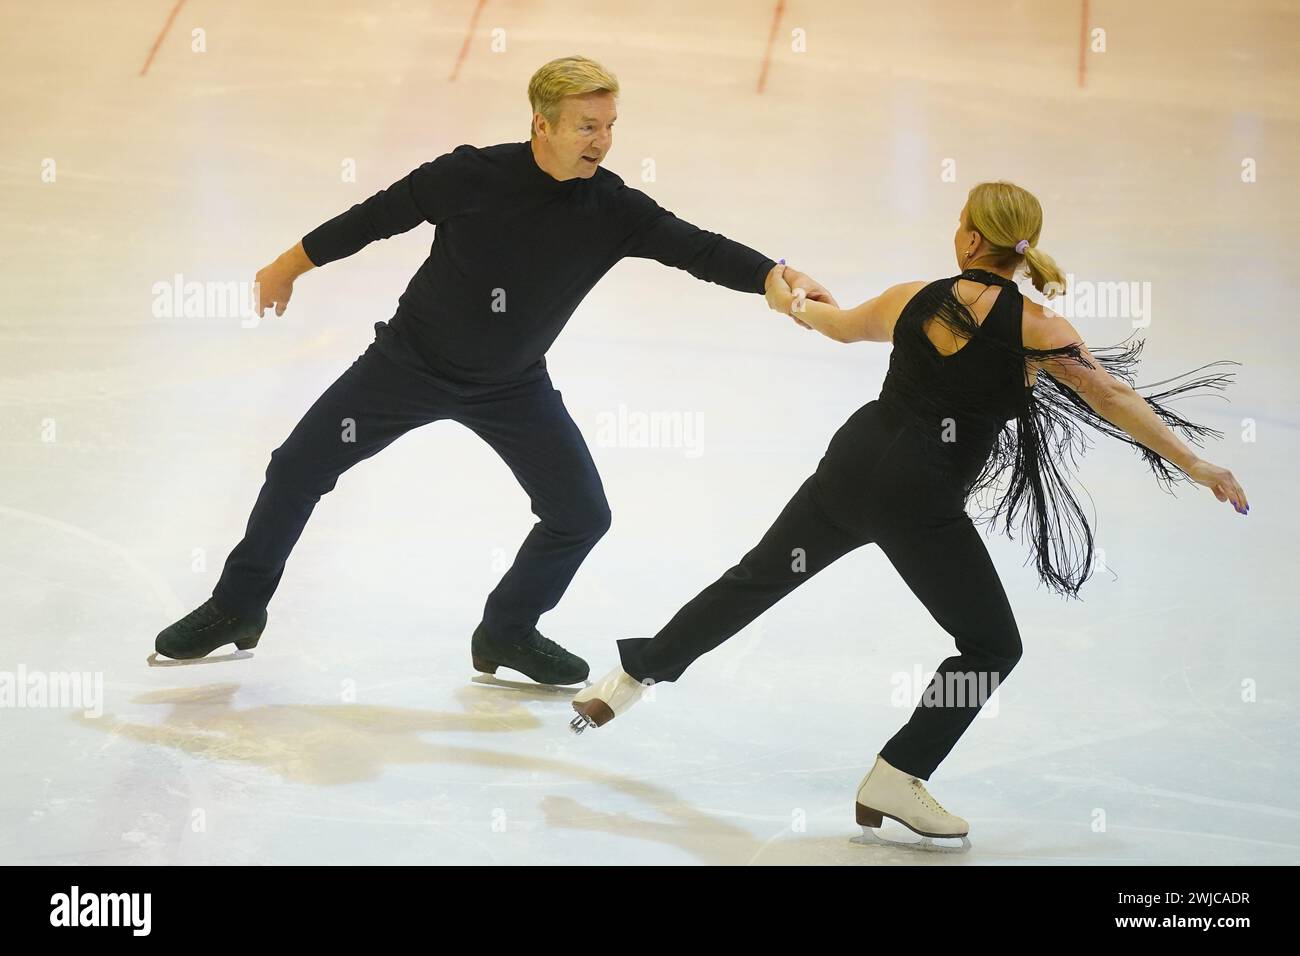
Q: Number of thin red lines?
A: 4